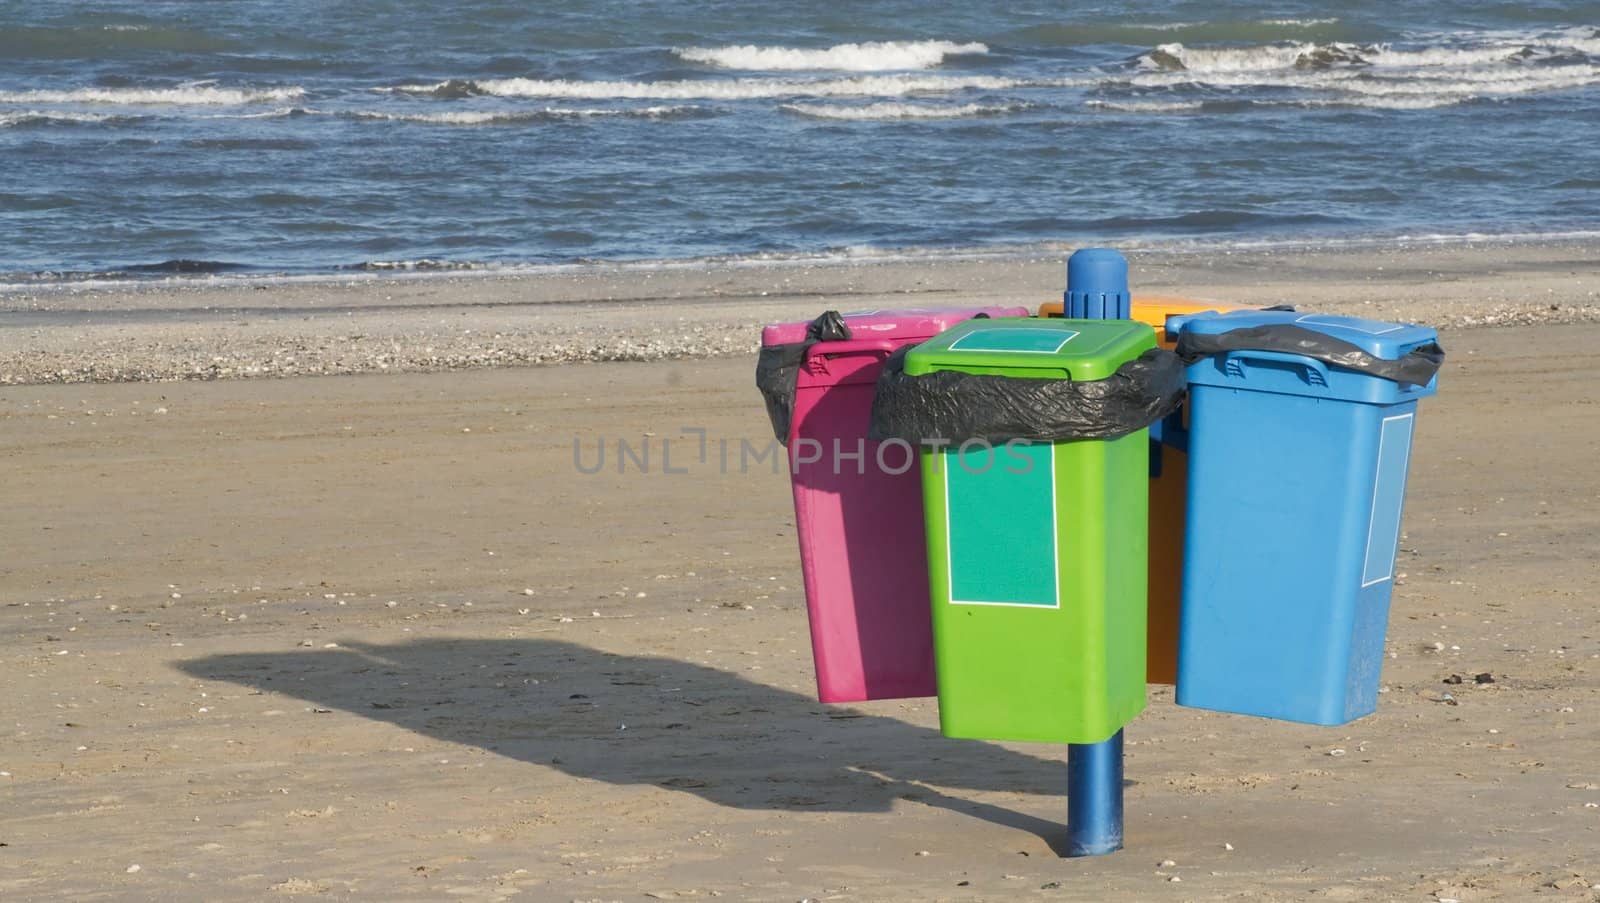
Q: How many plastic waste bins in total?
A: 4